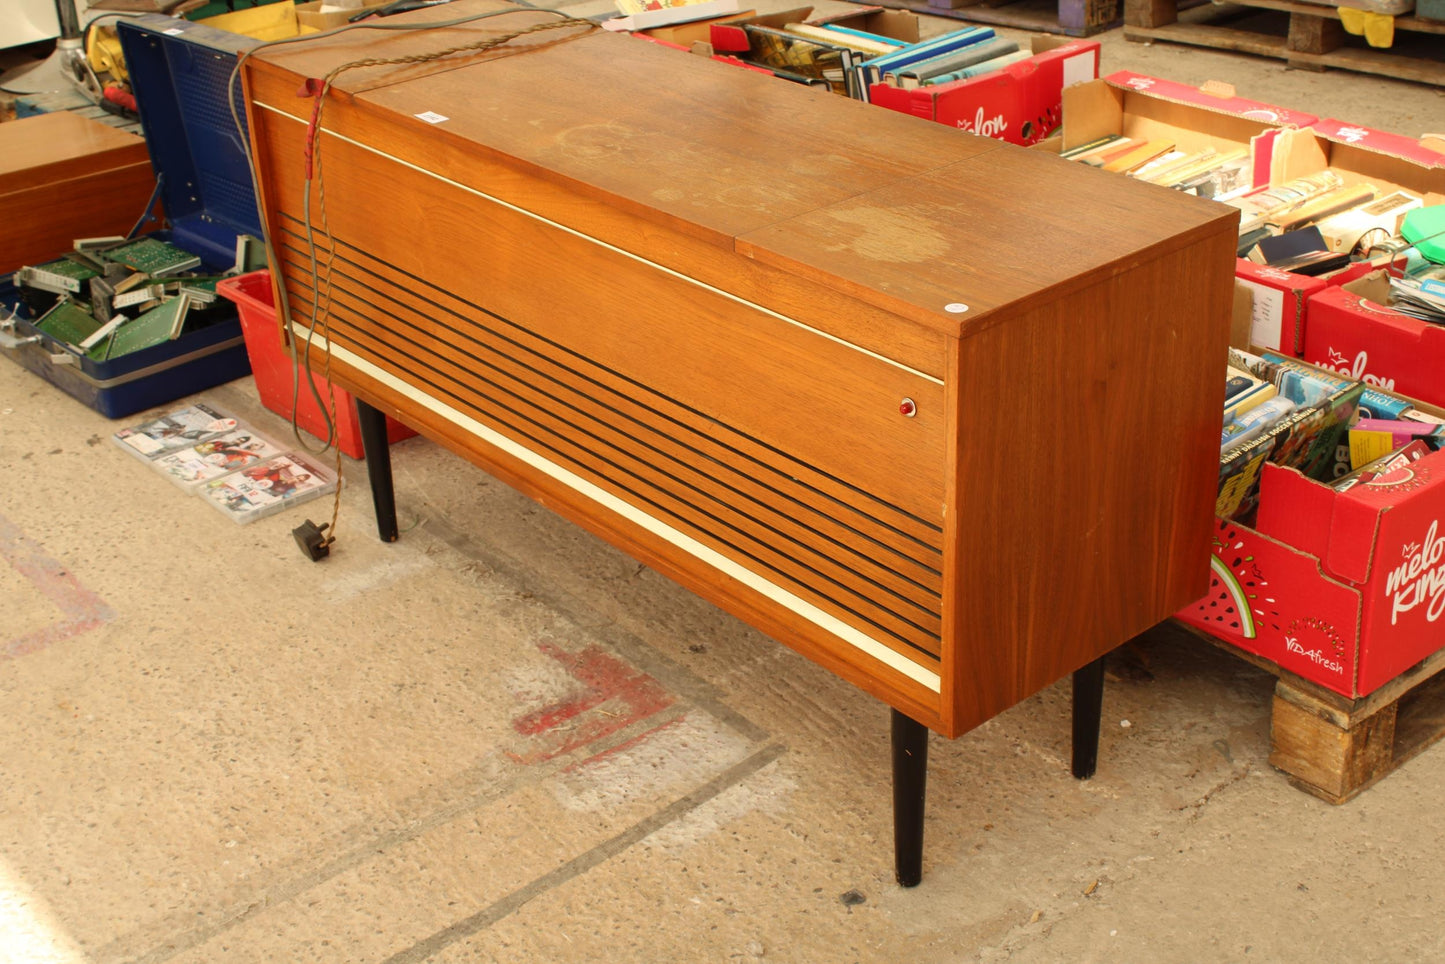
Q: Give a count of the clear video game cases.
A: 3